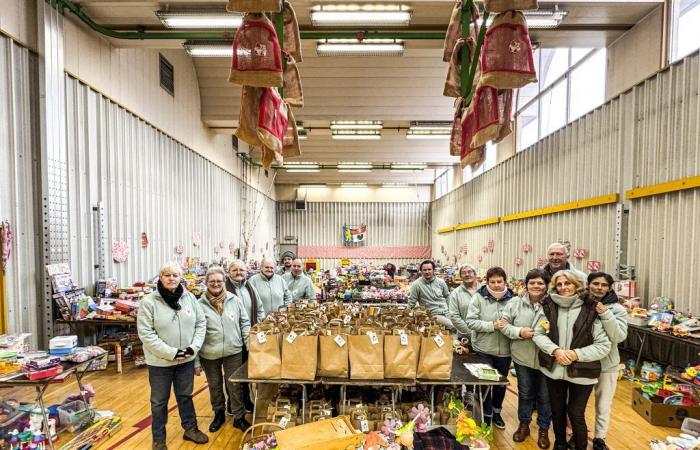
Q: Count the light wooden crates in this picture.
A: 1